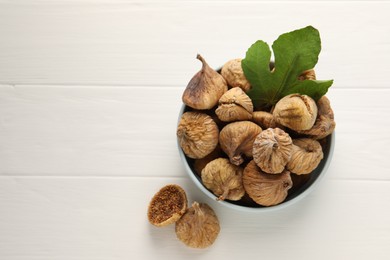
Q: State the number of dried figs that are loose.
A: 2